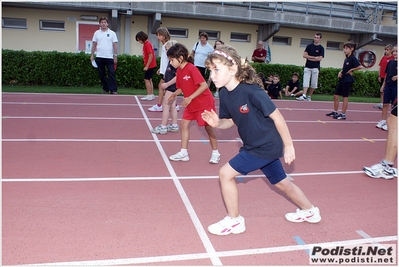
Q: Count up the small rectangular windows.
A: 8